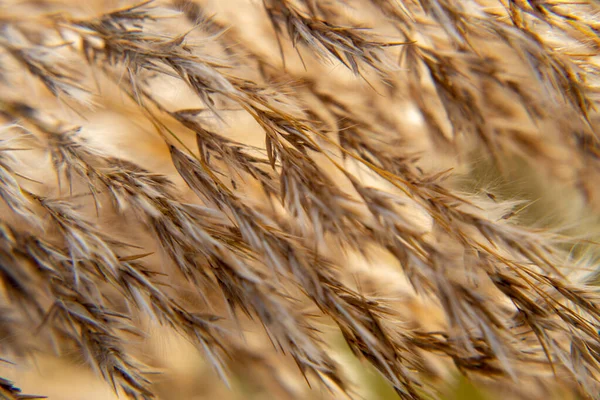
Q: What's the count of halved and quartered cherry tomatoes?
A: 0